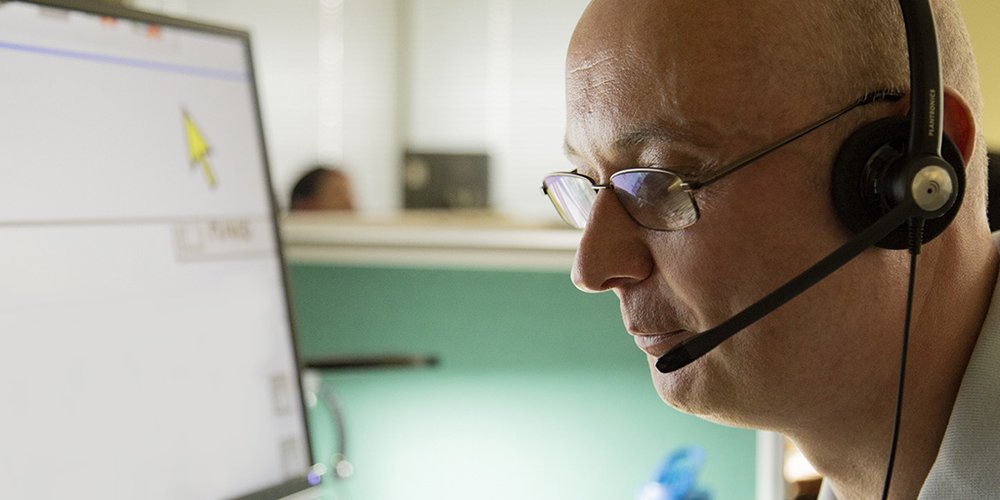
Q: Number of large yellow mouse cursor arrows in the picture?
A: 1